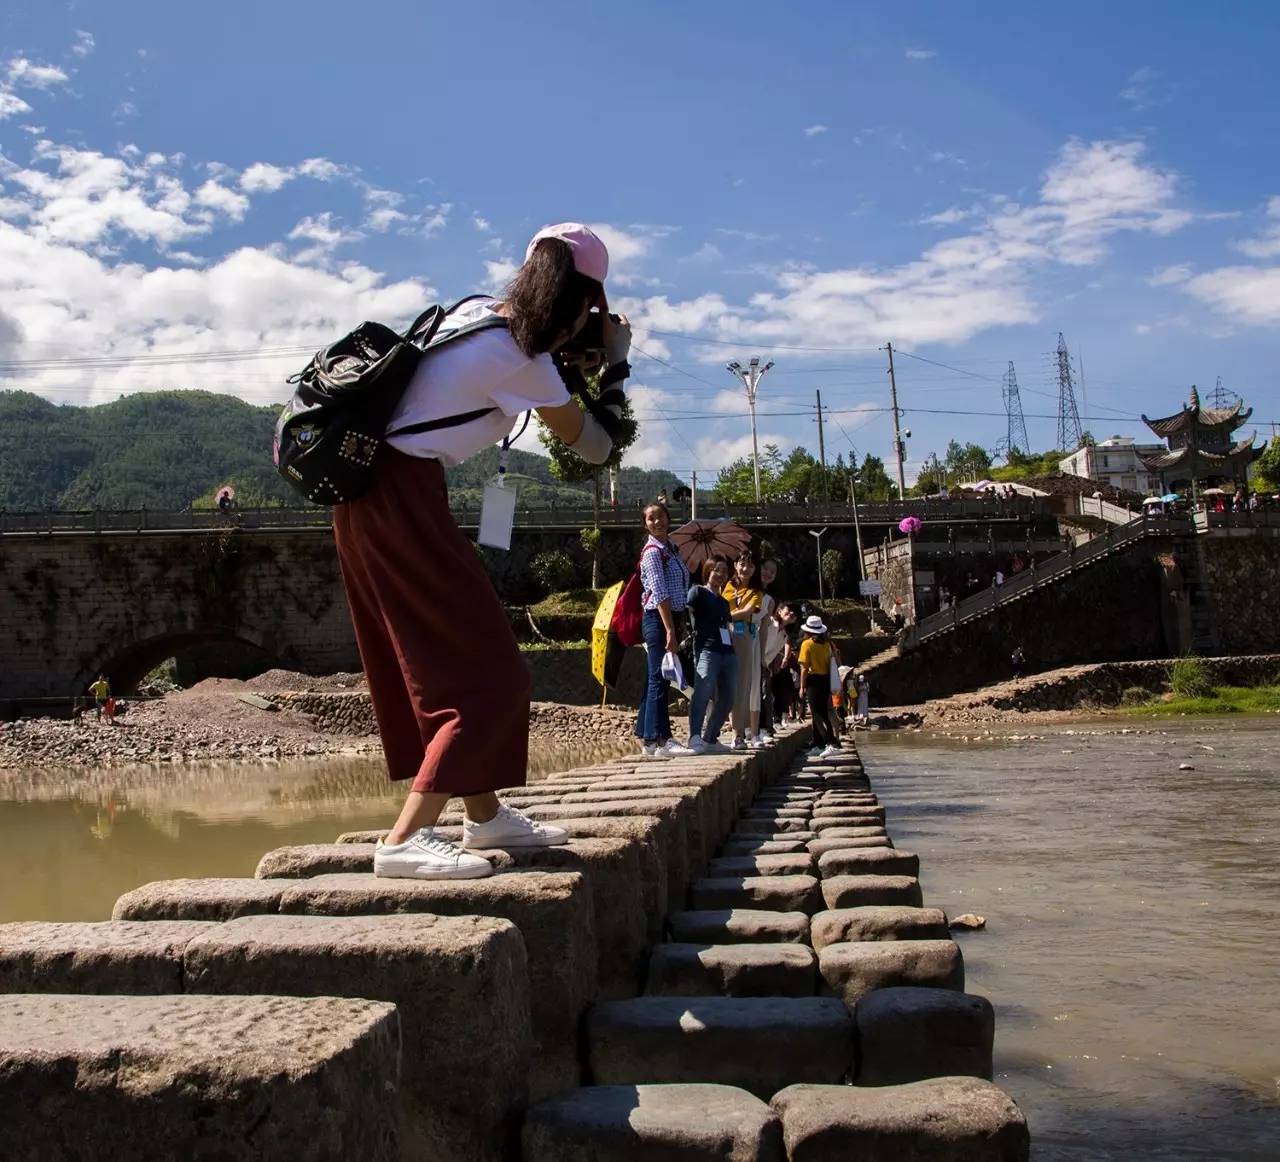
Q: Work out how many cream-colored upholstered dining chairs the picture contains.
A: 0